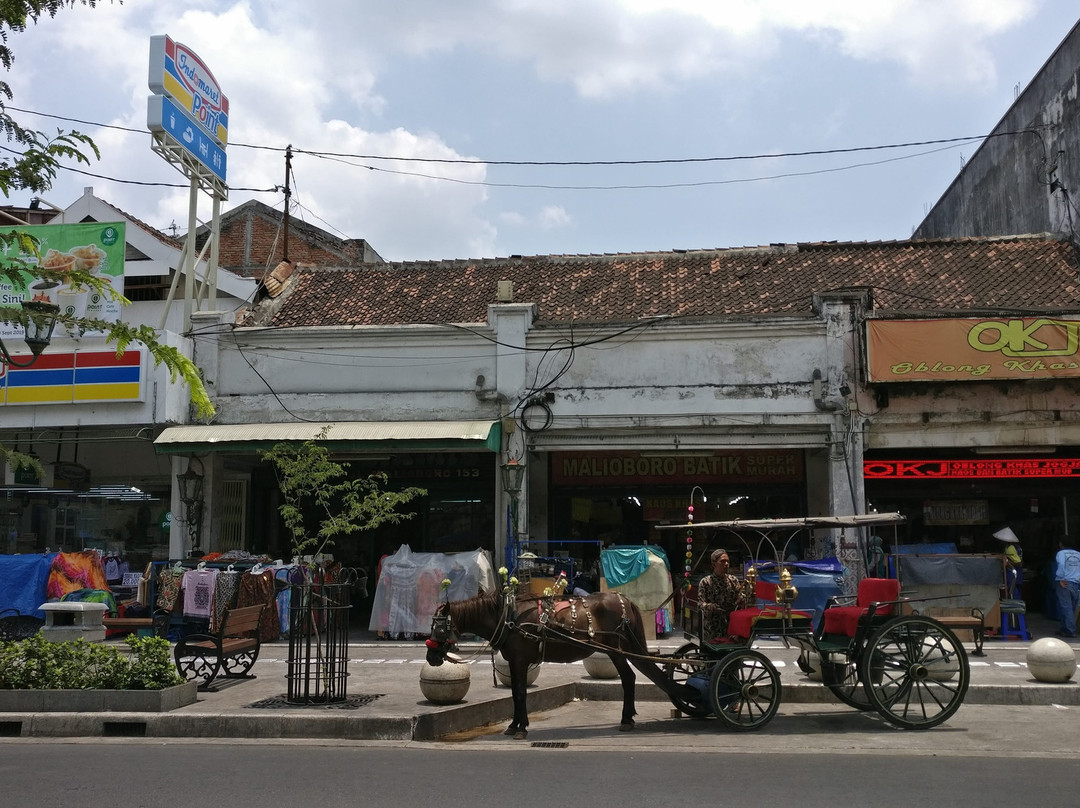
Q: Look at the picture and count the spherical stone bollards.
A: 6